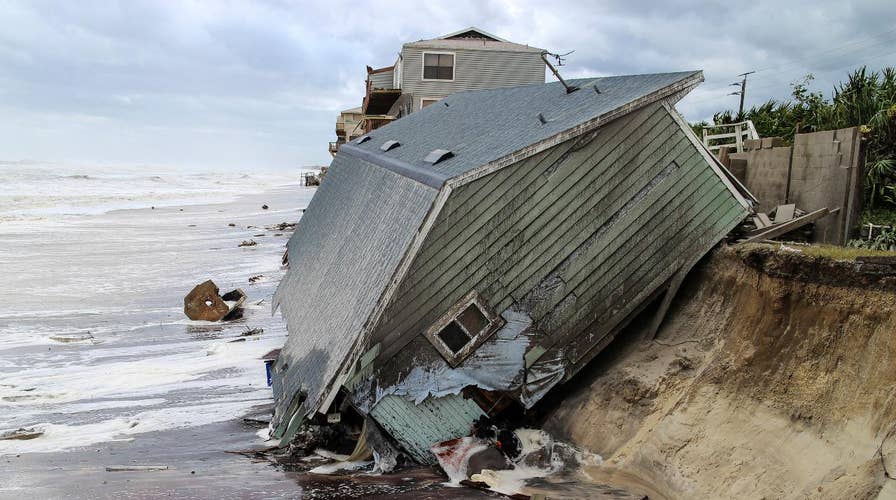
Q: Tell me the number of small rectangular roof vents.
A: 3